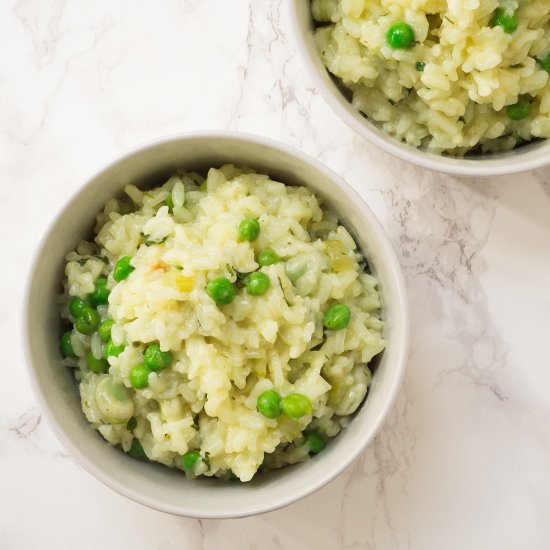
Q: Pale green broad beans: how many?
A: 3